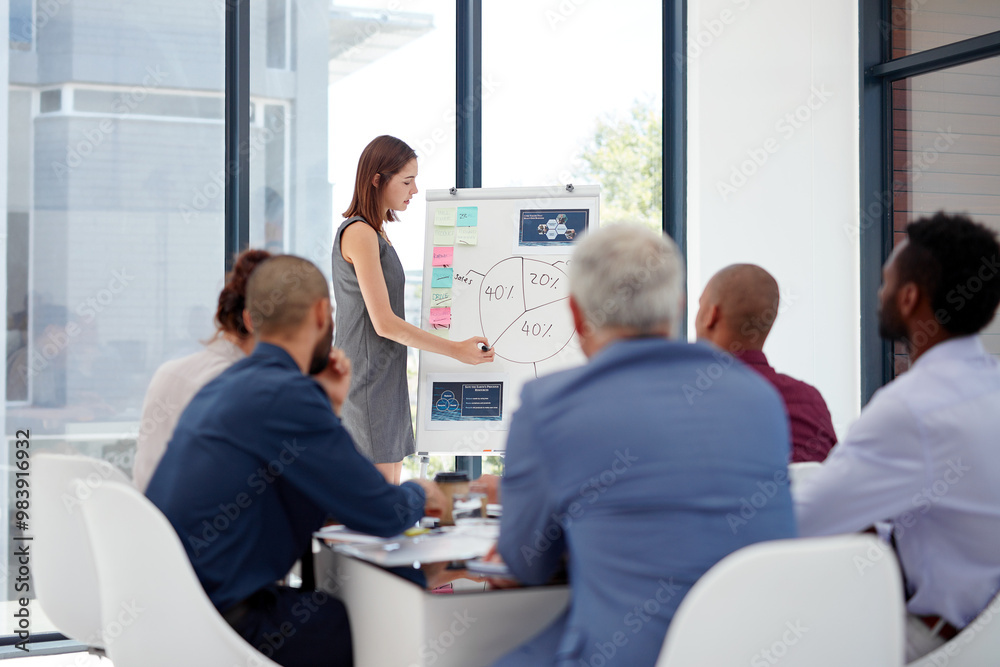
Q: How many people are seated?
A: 5